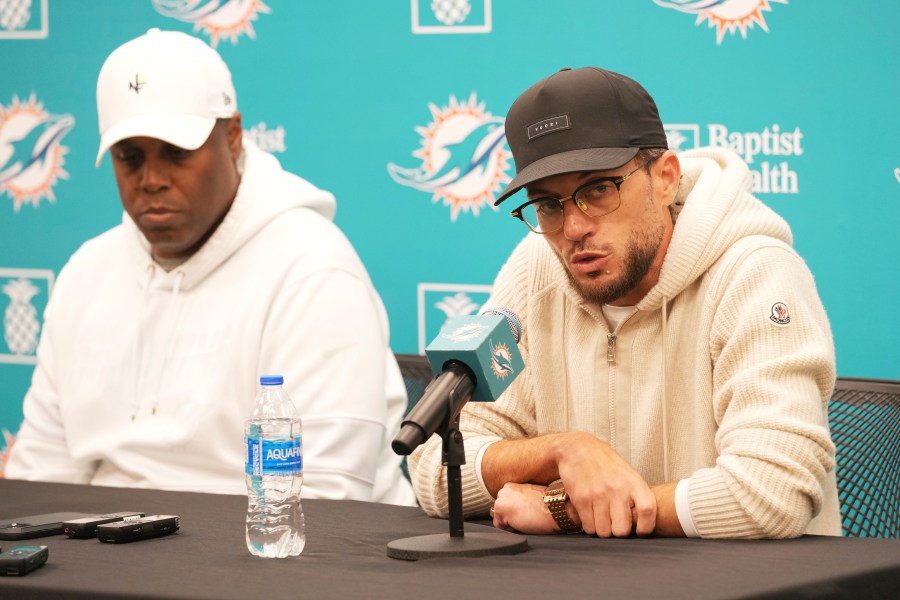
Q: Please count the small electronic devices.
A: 4